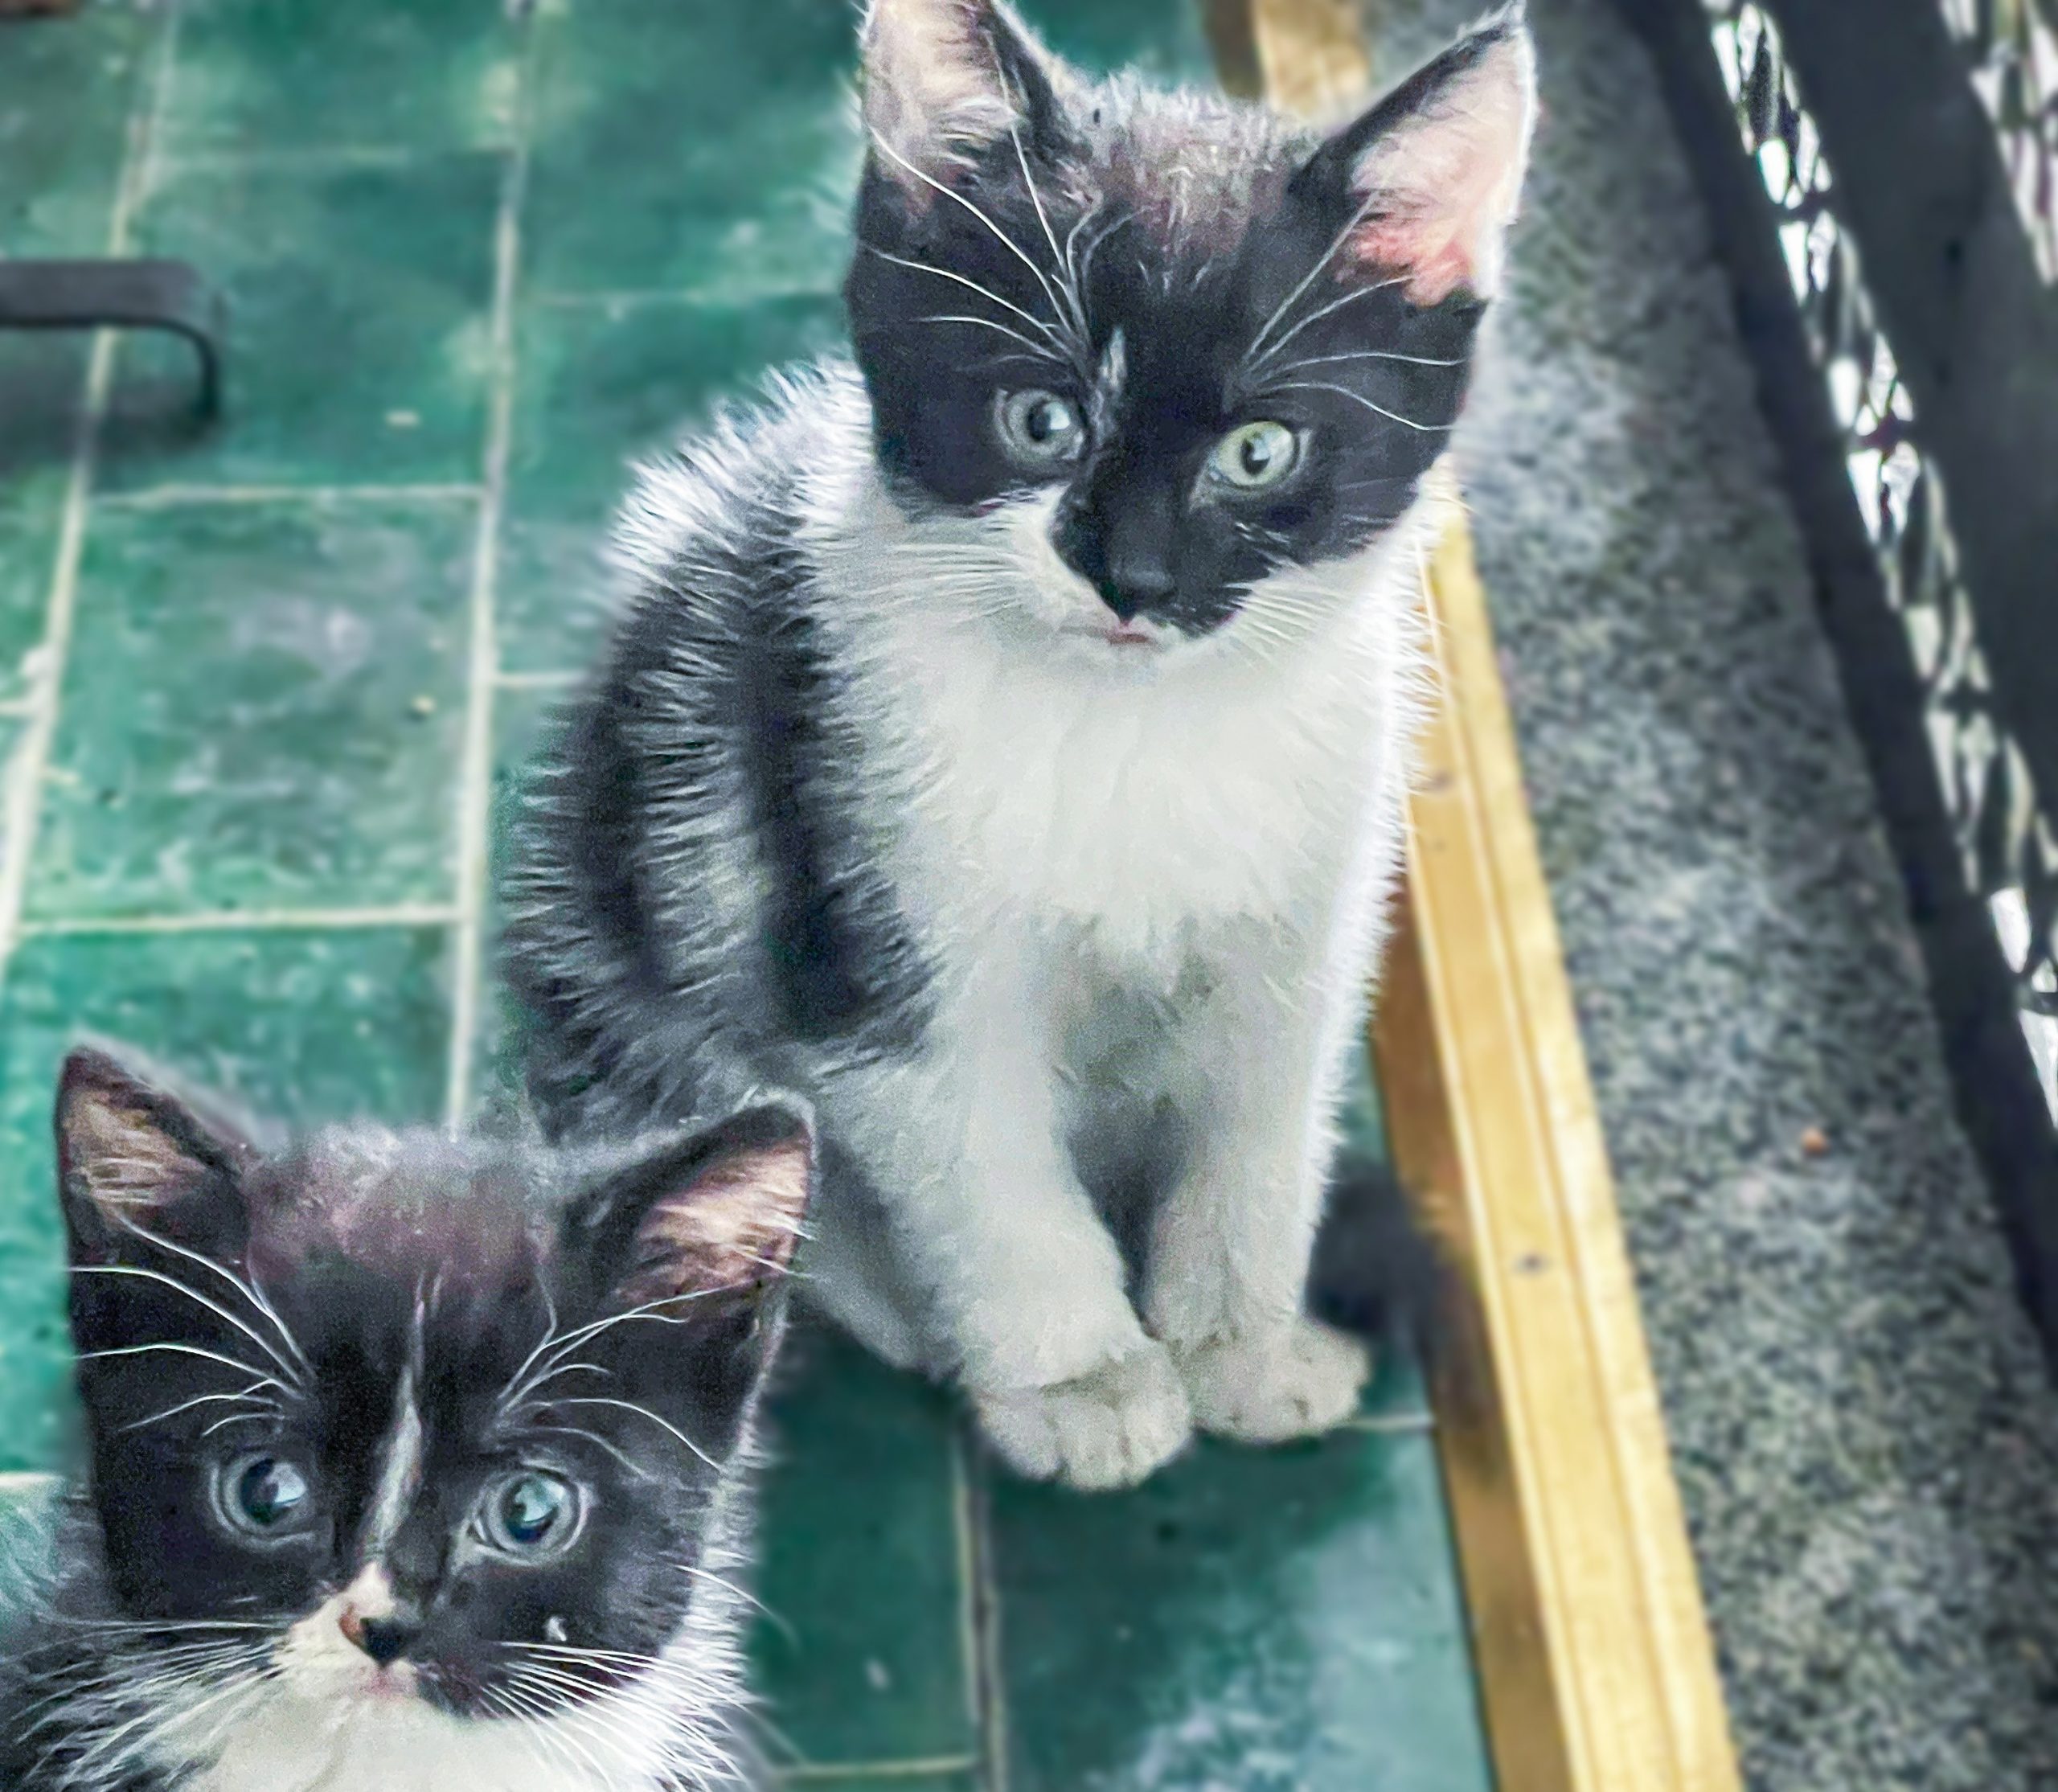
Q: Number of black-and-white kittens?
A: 2